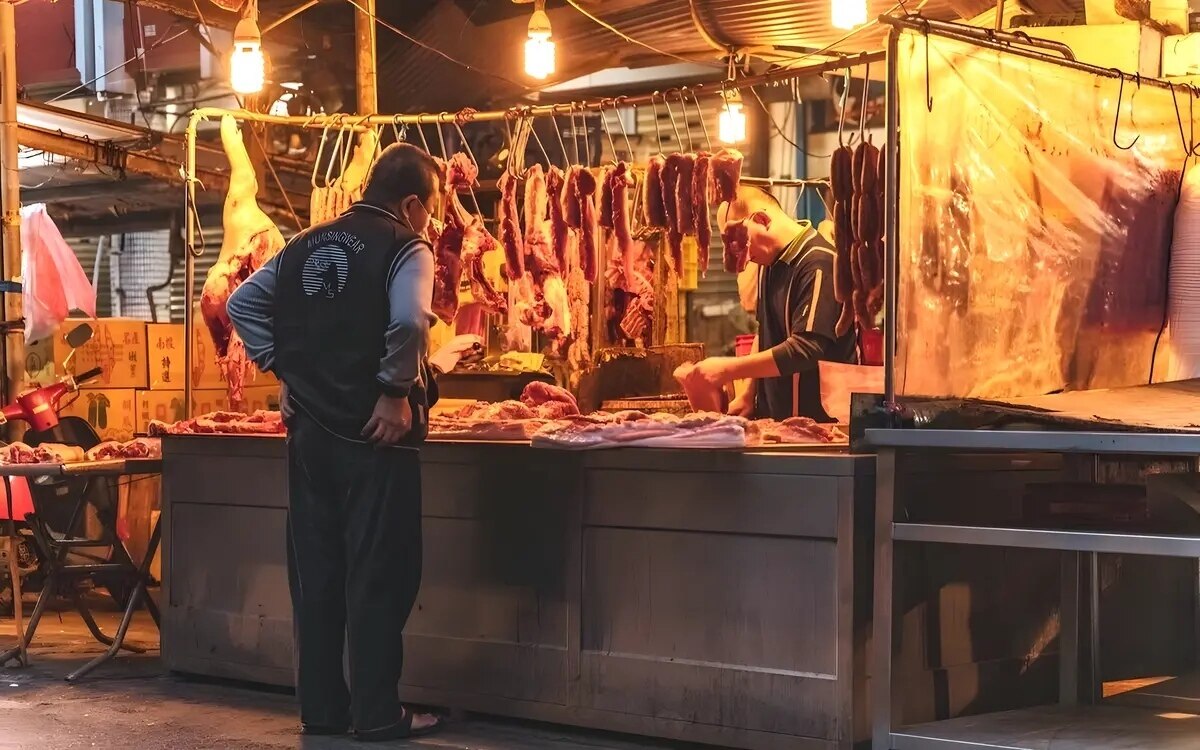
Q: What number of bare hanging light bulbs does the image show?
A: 4